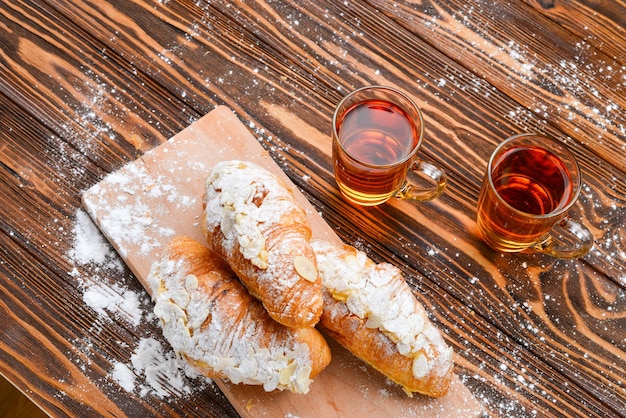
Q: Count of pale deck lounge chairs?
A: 0